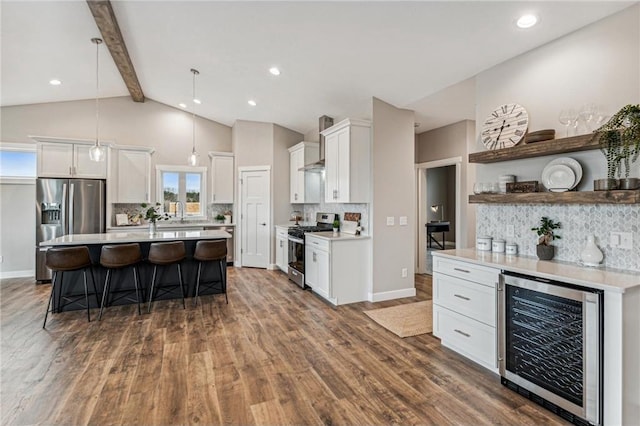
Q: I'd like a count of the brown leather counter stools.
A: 4